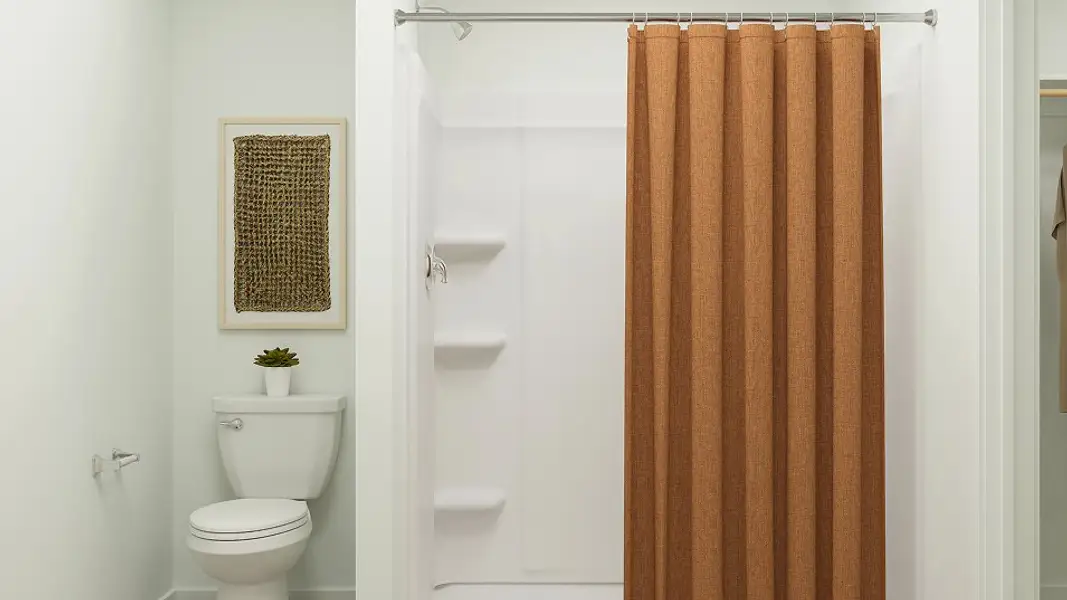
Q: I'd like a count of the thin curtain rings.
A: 12